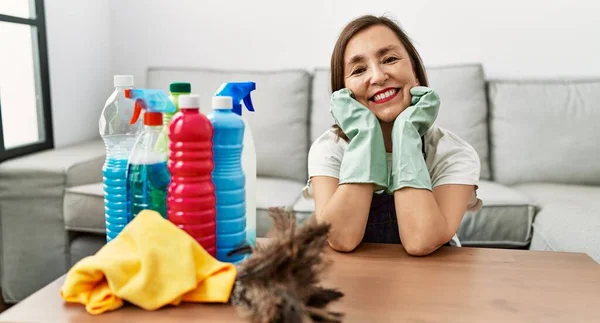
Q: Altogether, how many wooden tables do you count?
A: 1